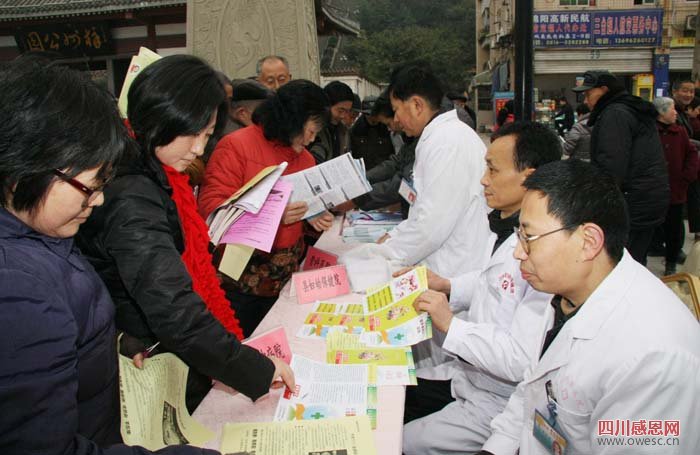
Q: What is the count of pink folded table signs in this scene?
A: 3